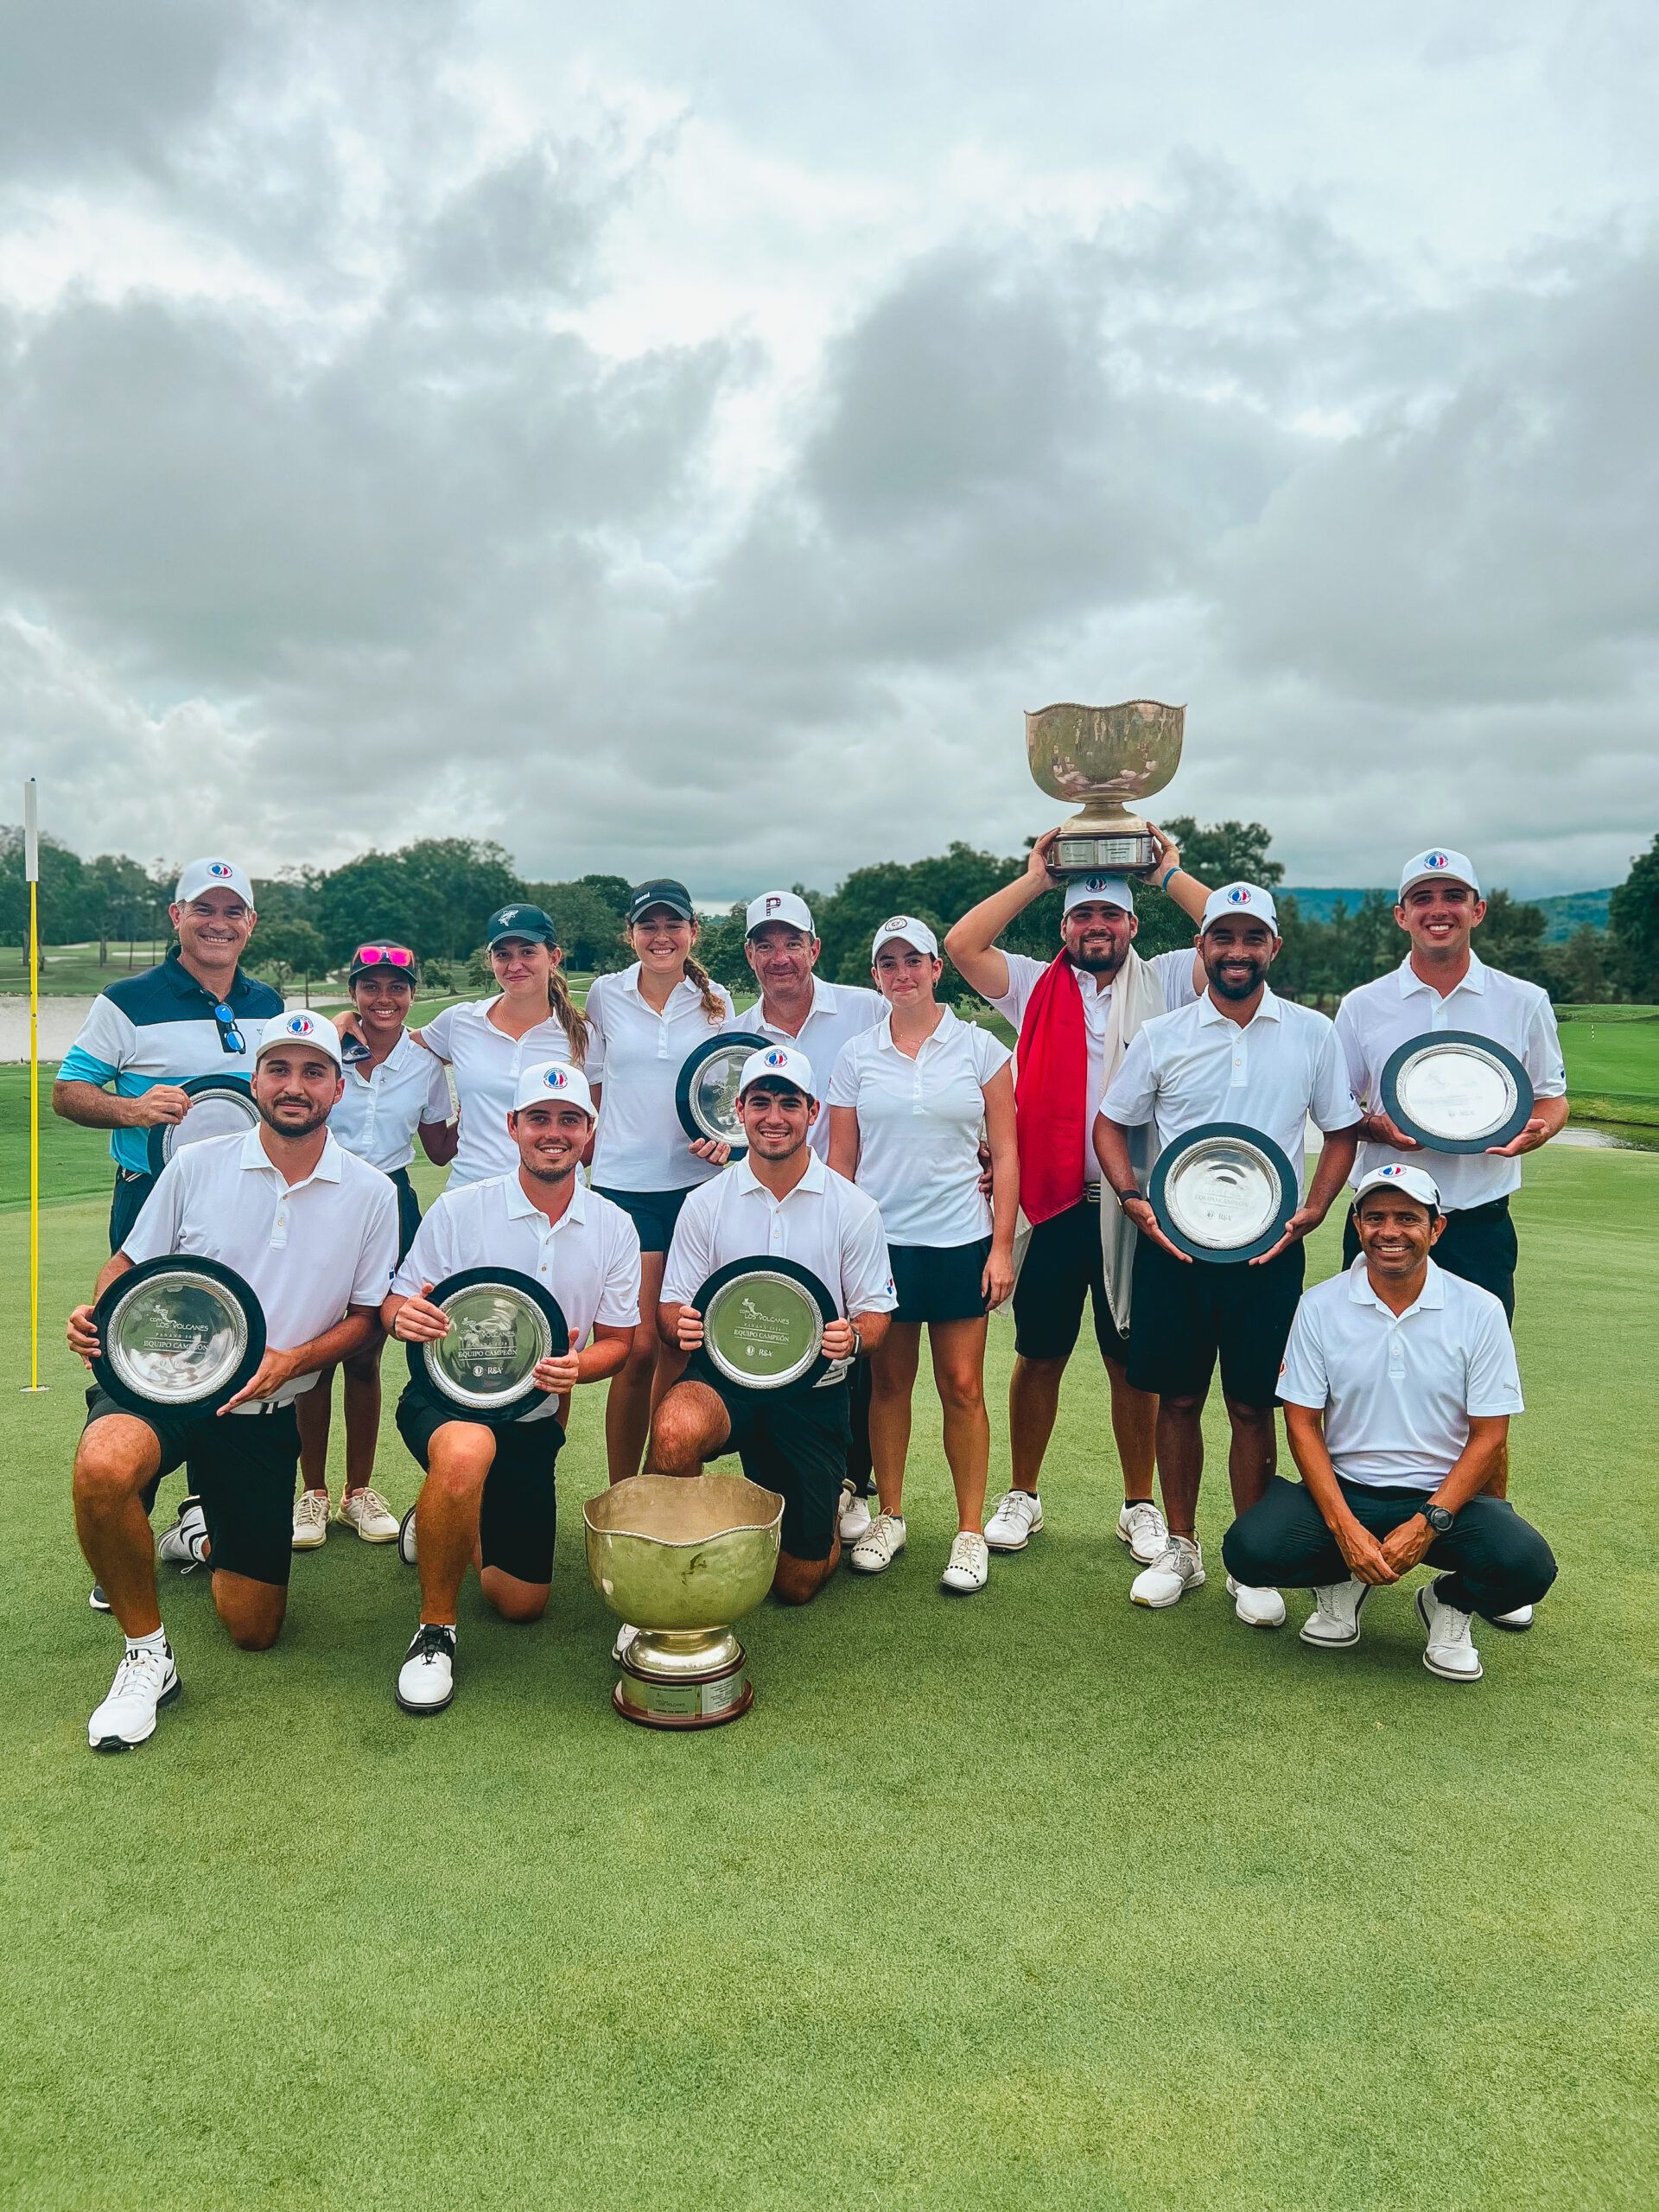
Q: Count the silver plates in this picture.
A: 7